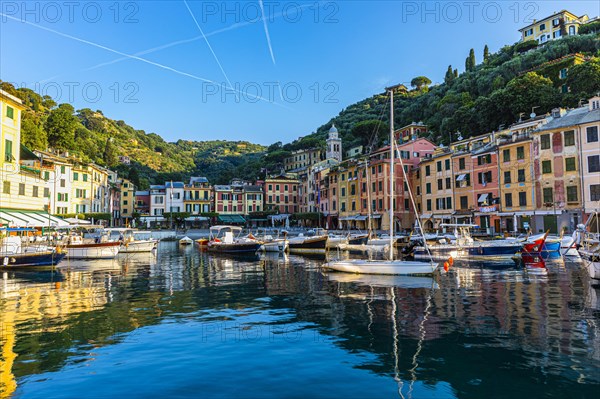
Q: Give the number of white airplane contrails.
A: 4